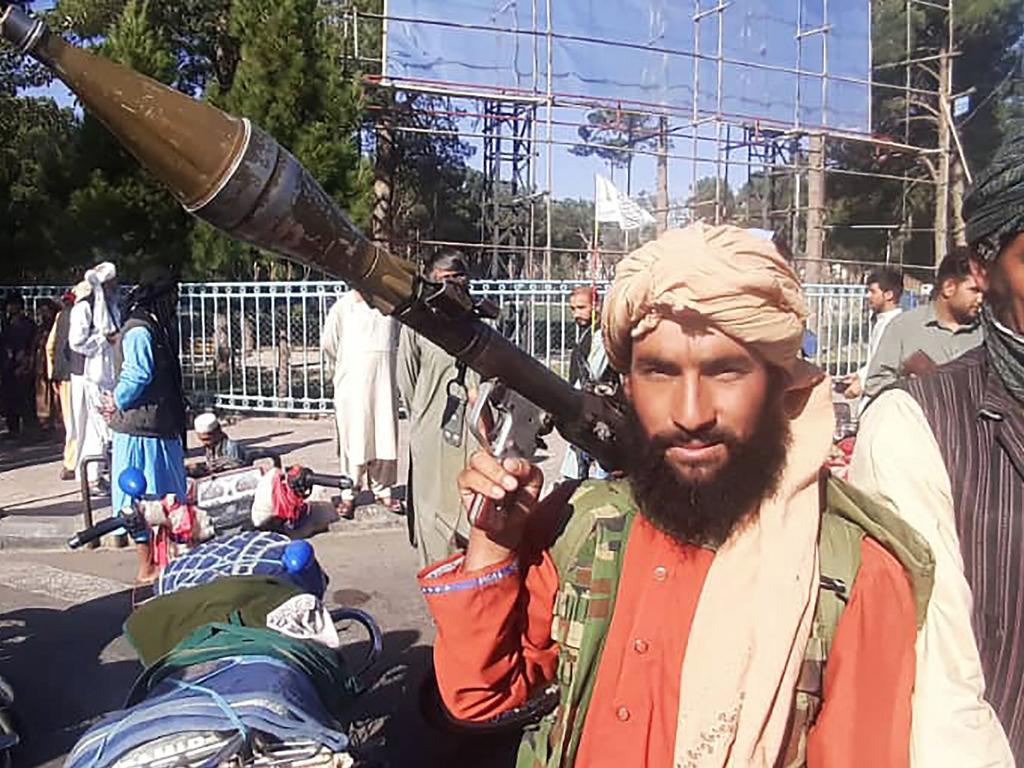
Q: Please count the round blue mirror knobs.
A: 2